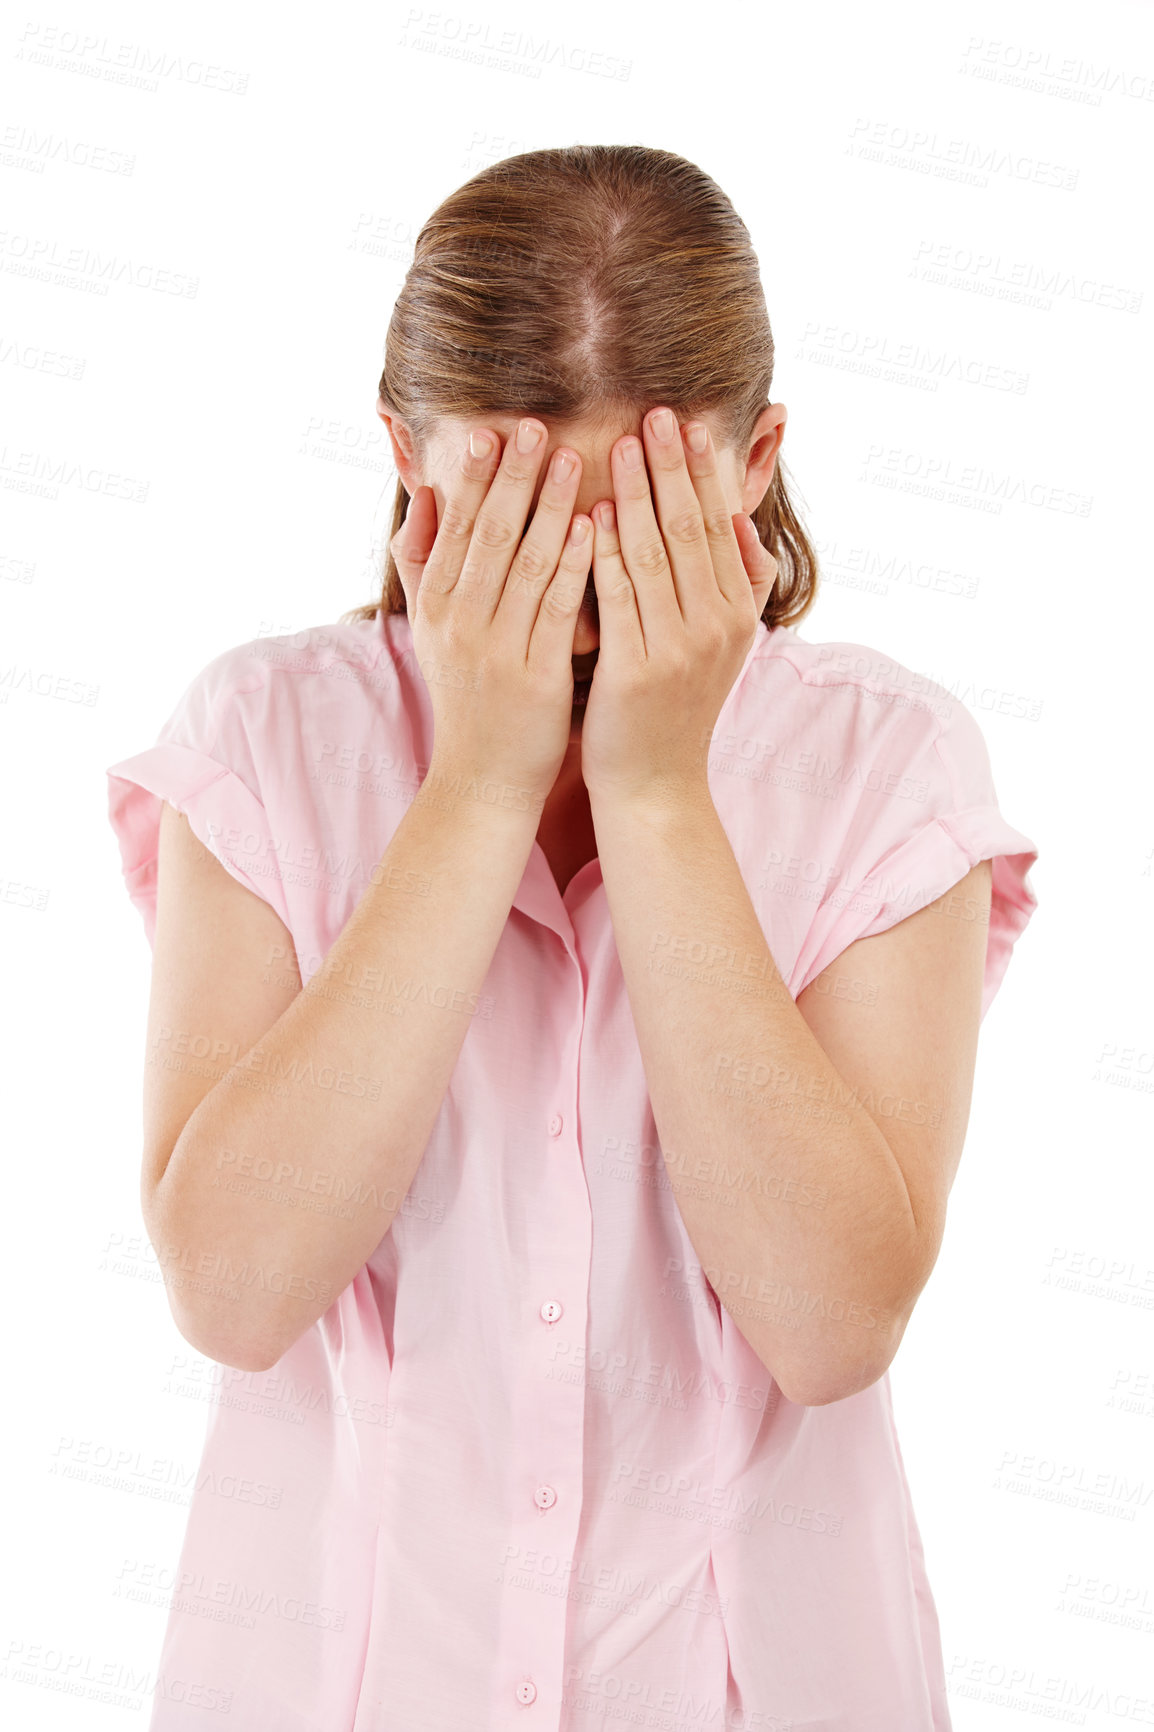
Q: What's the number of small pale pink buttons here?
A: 4